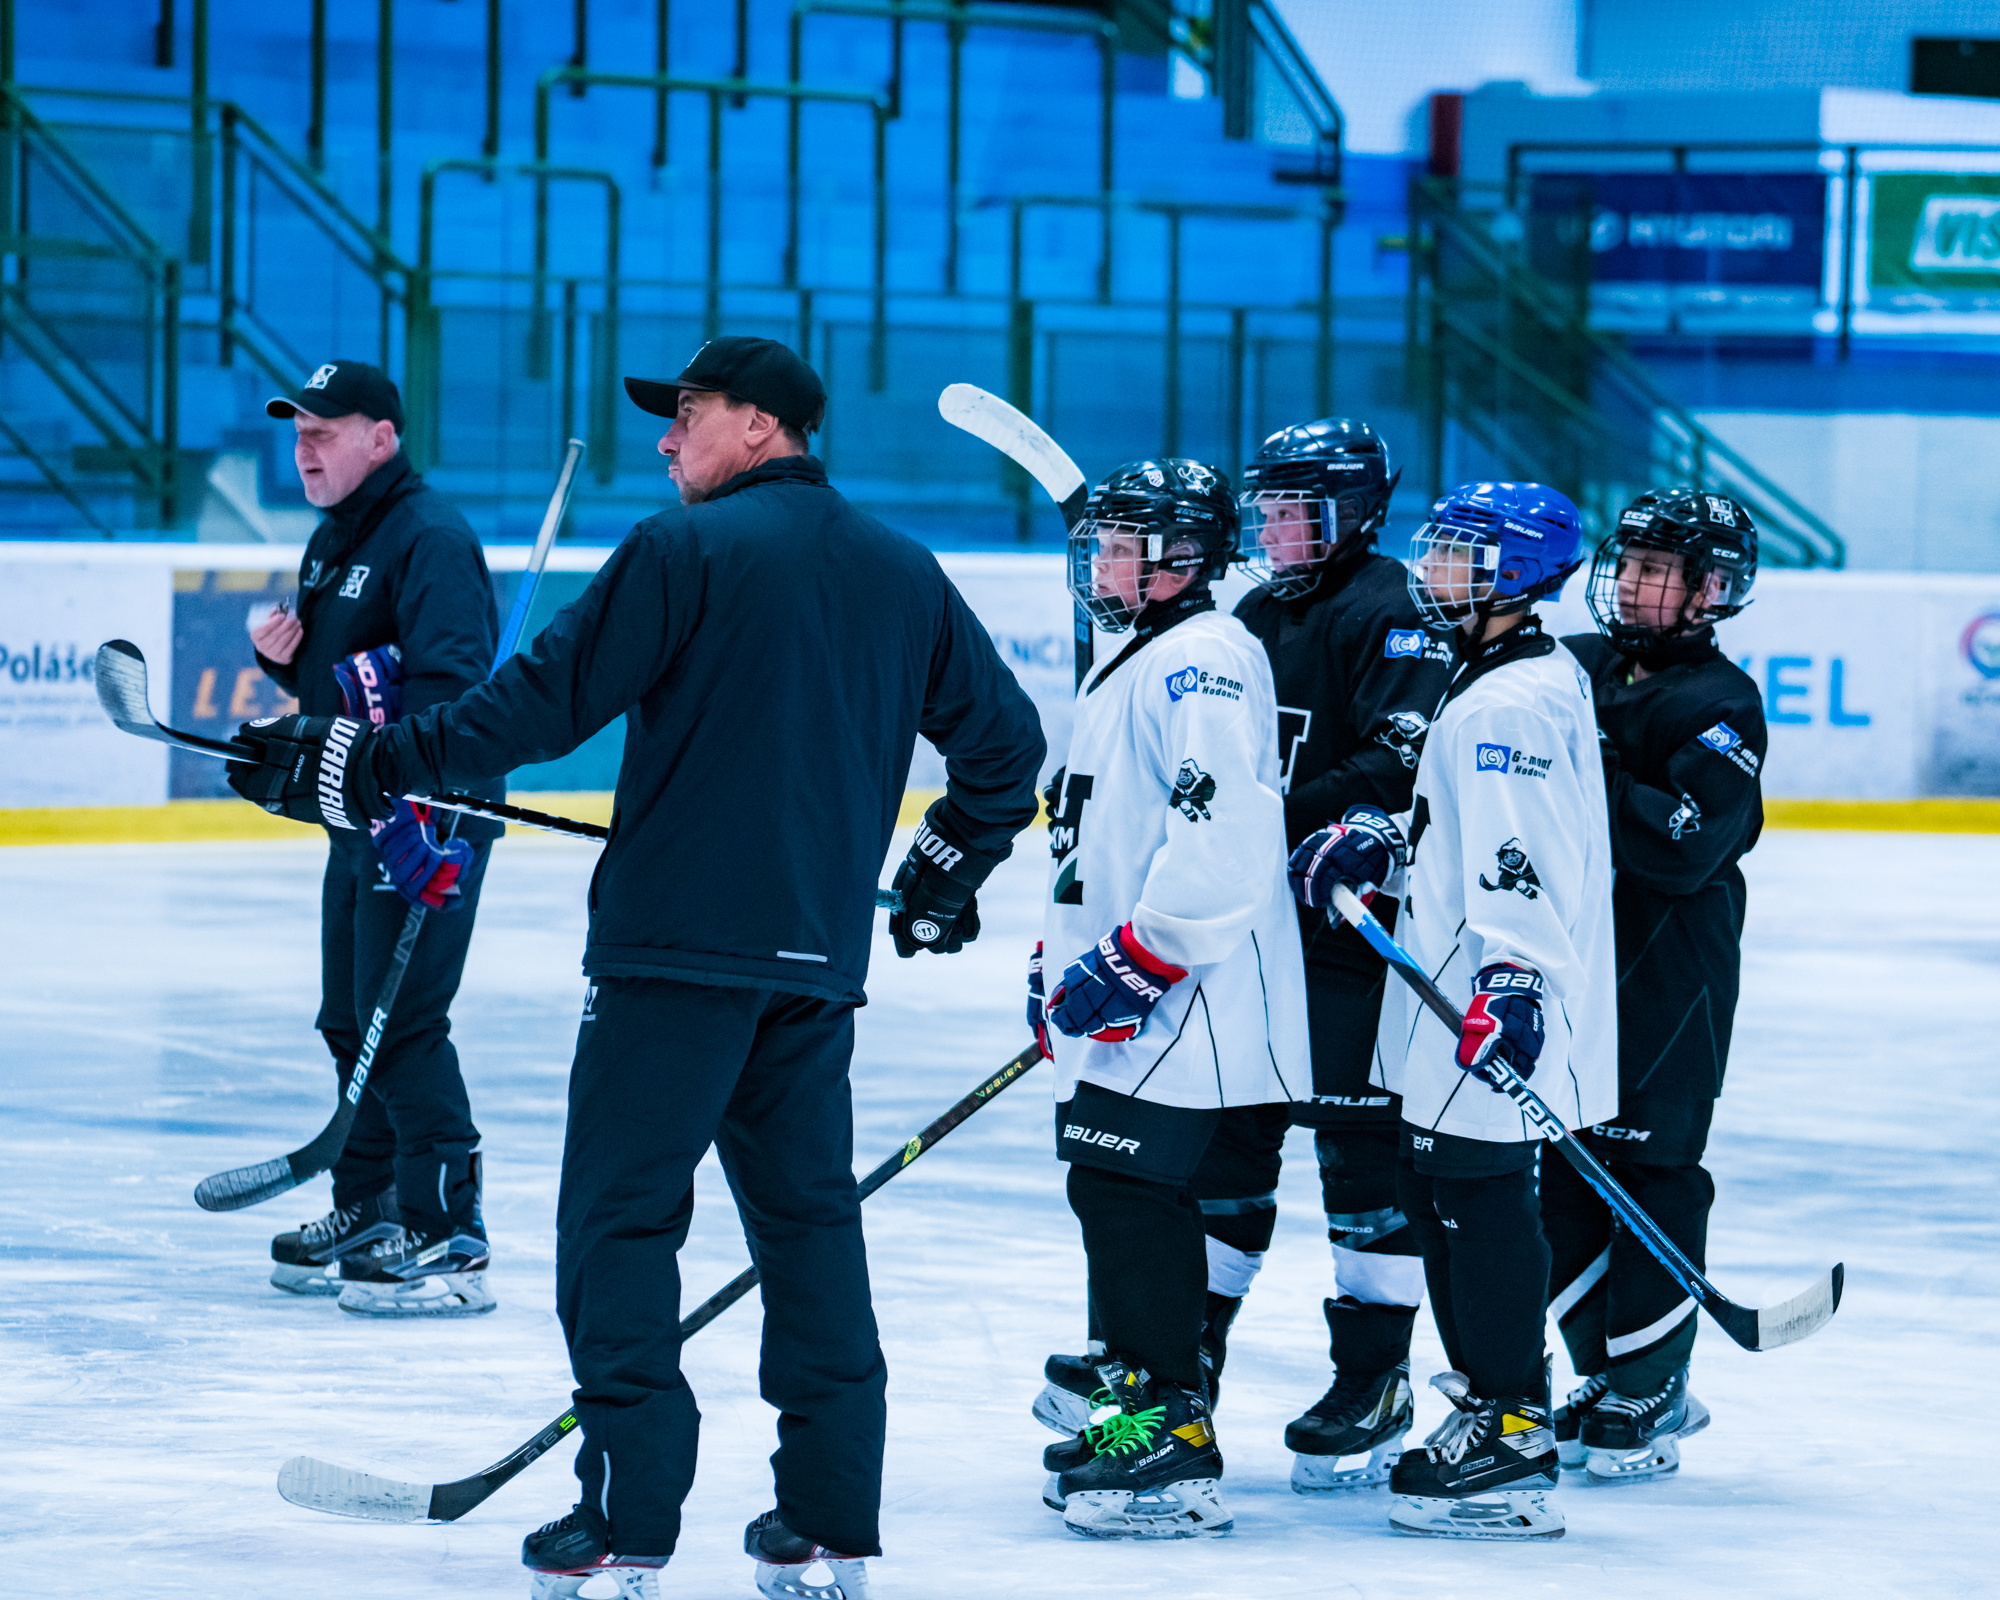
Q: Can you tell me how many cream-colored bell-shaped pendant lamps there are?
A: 0